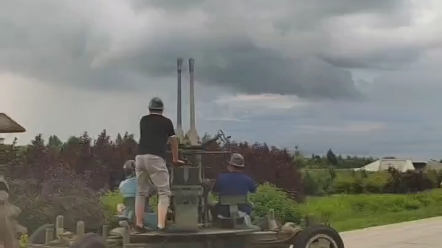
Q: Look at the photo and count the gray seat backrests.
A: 1